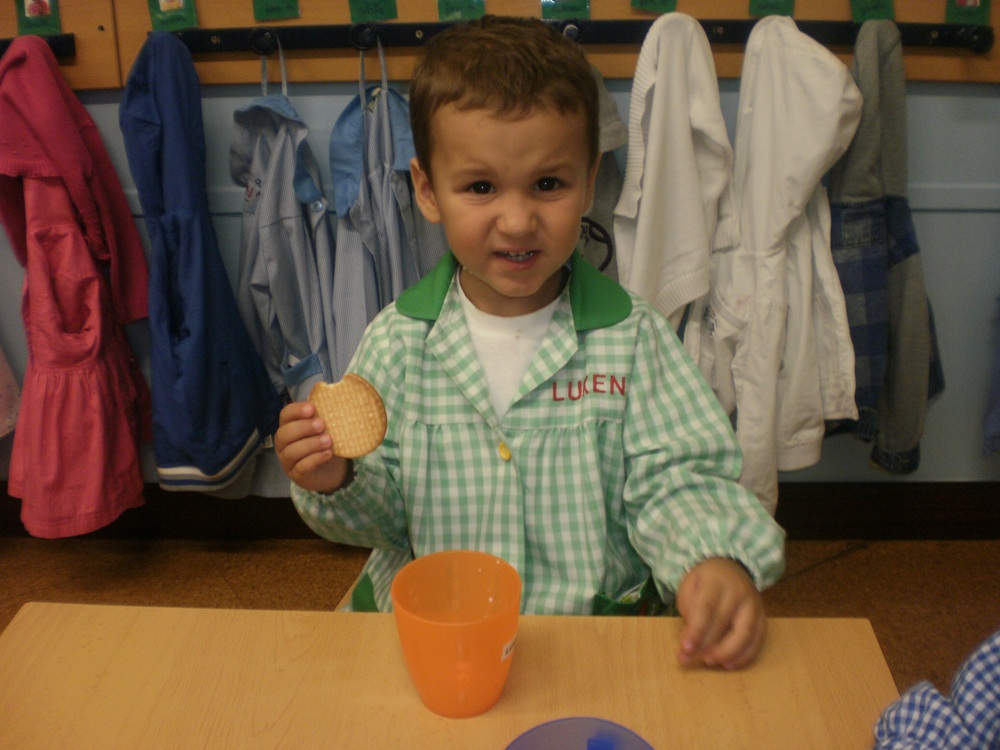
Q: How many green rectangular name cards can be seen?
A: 10